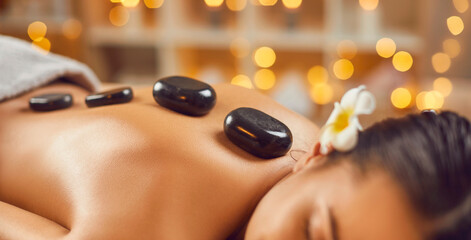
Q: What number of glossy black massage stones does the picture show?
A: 4